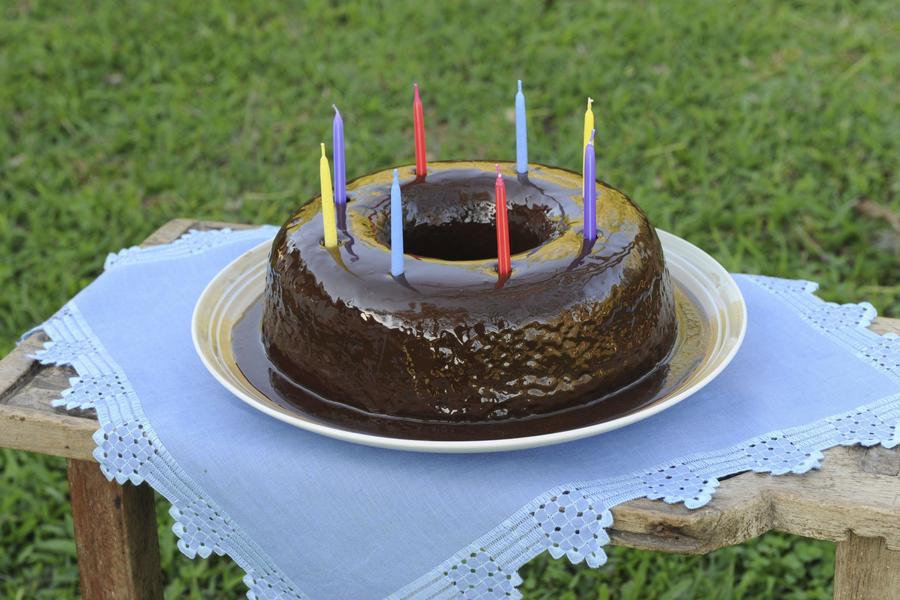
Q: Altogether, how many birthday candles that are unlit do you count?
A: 8